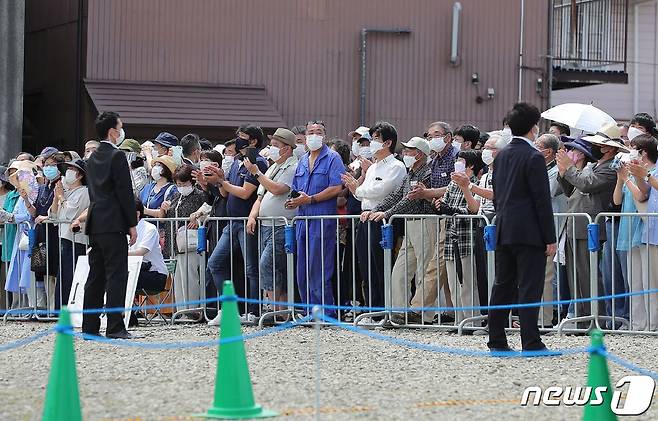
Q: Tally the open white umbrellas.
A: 1